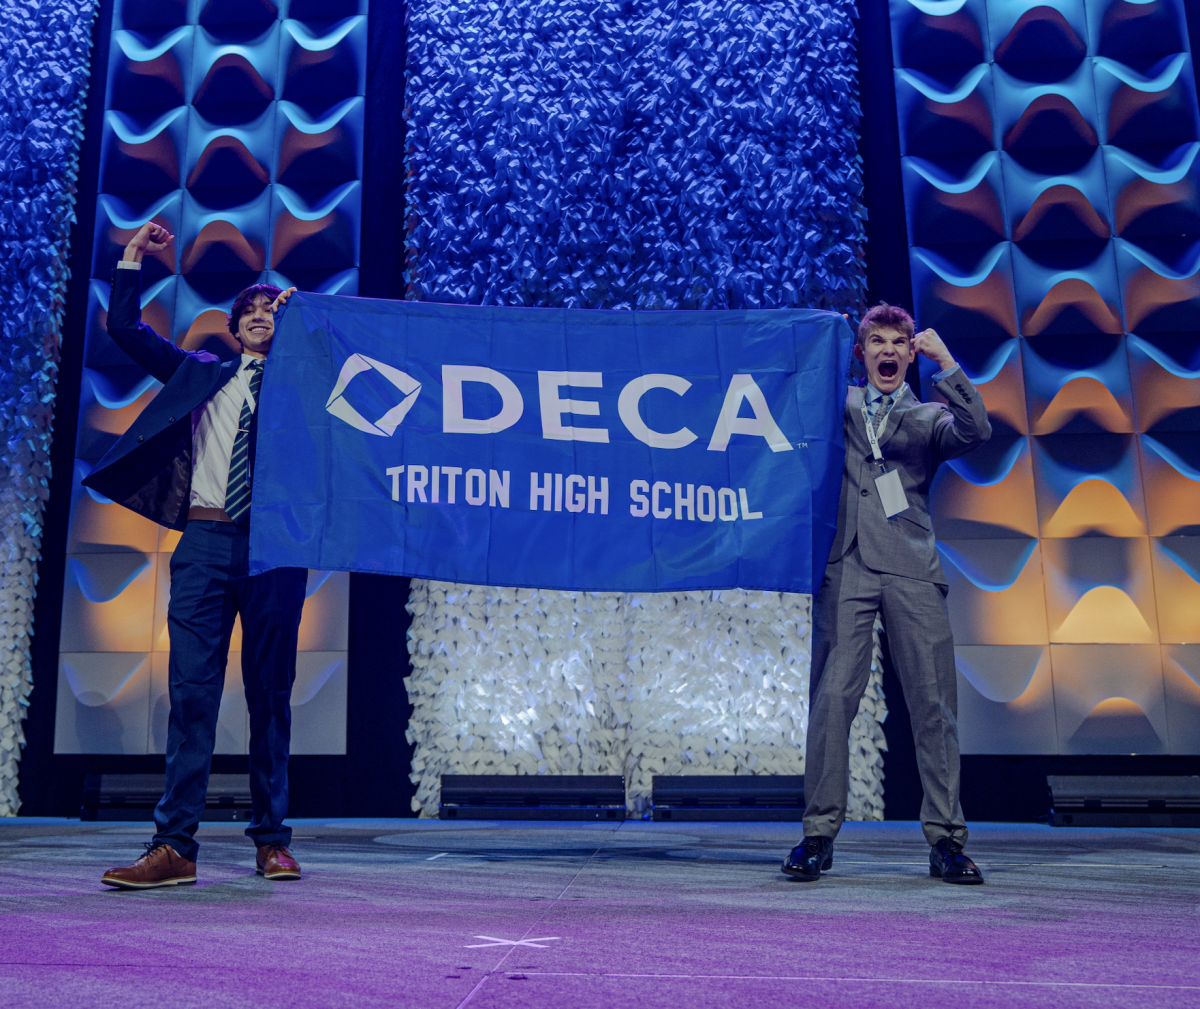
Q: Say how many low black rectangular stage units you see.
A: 4